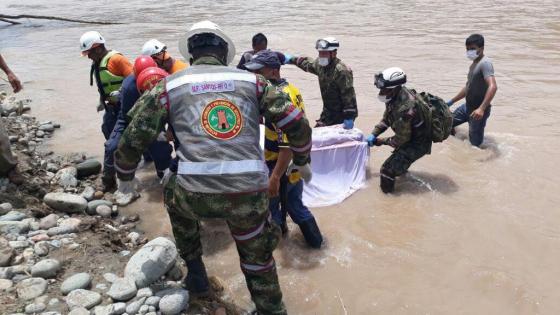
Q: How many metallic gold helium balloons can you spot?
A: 0